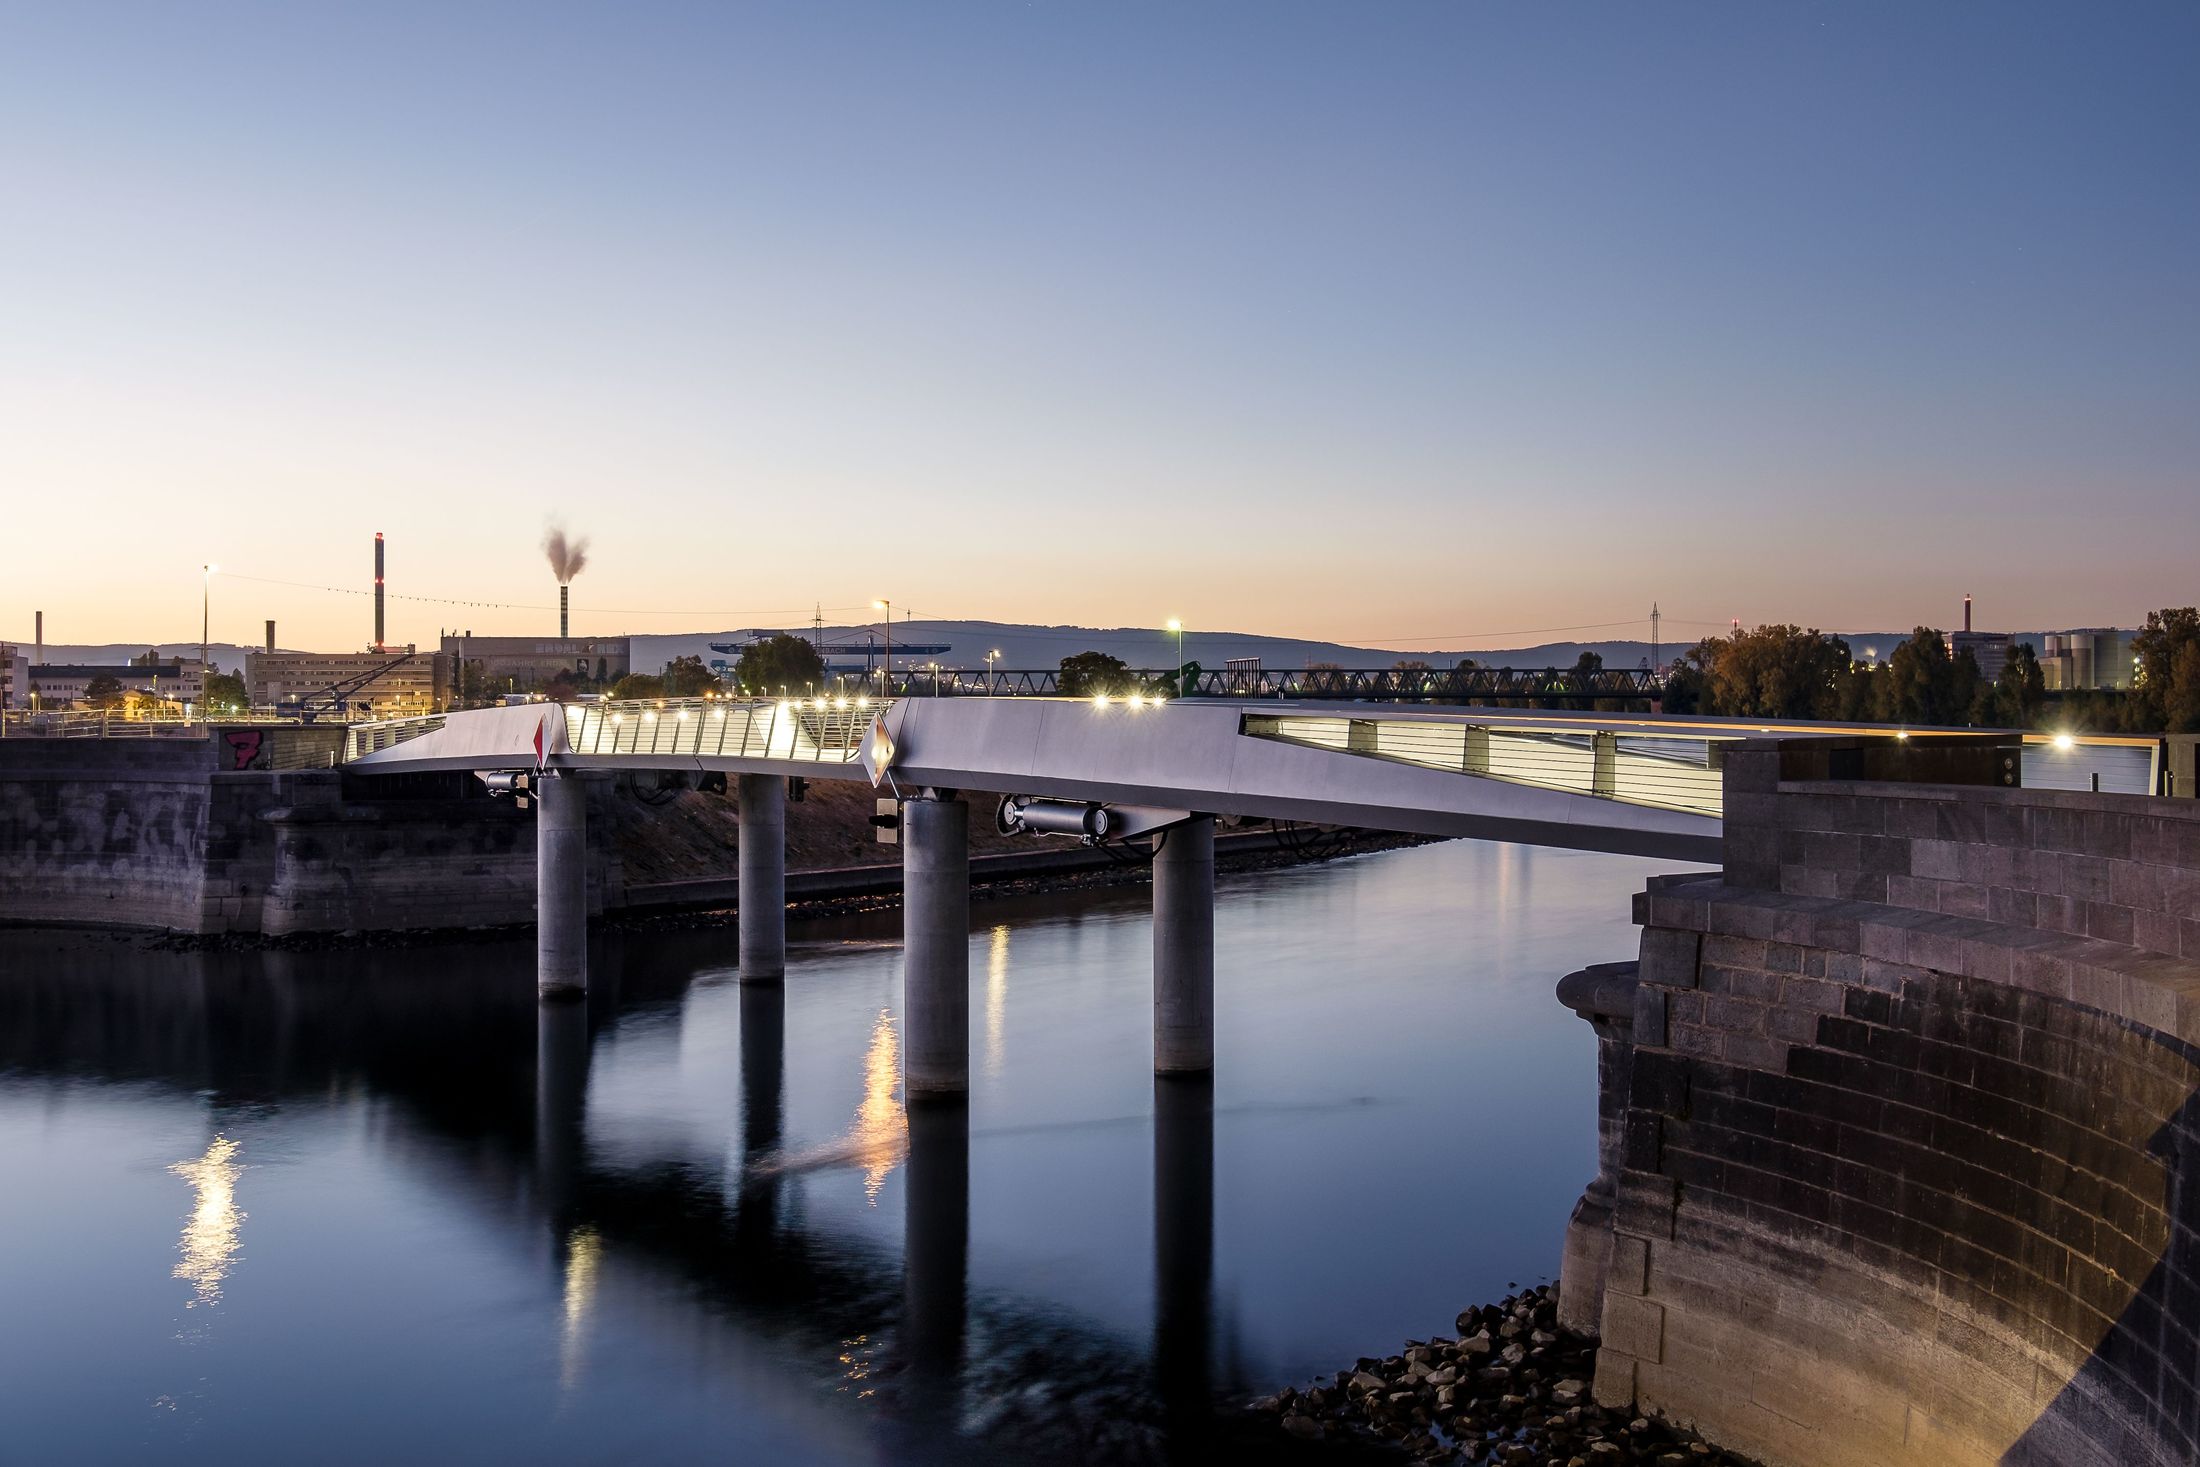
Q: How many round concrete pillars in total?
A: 4